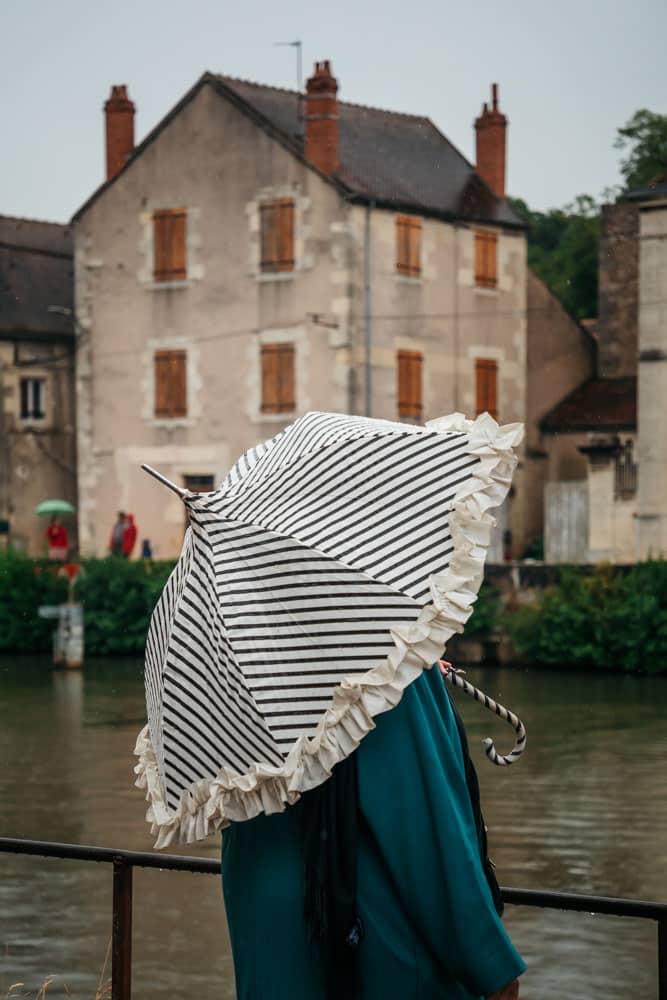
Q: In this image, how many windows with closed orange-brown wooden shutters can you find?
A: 8